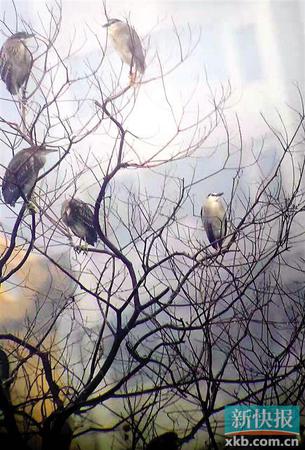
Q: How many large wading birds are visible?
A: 5